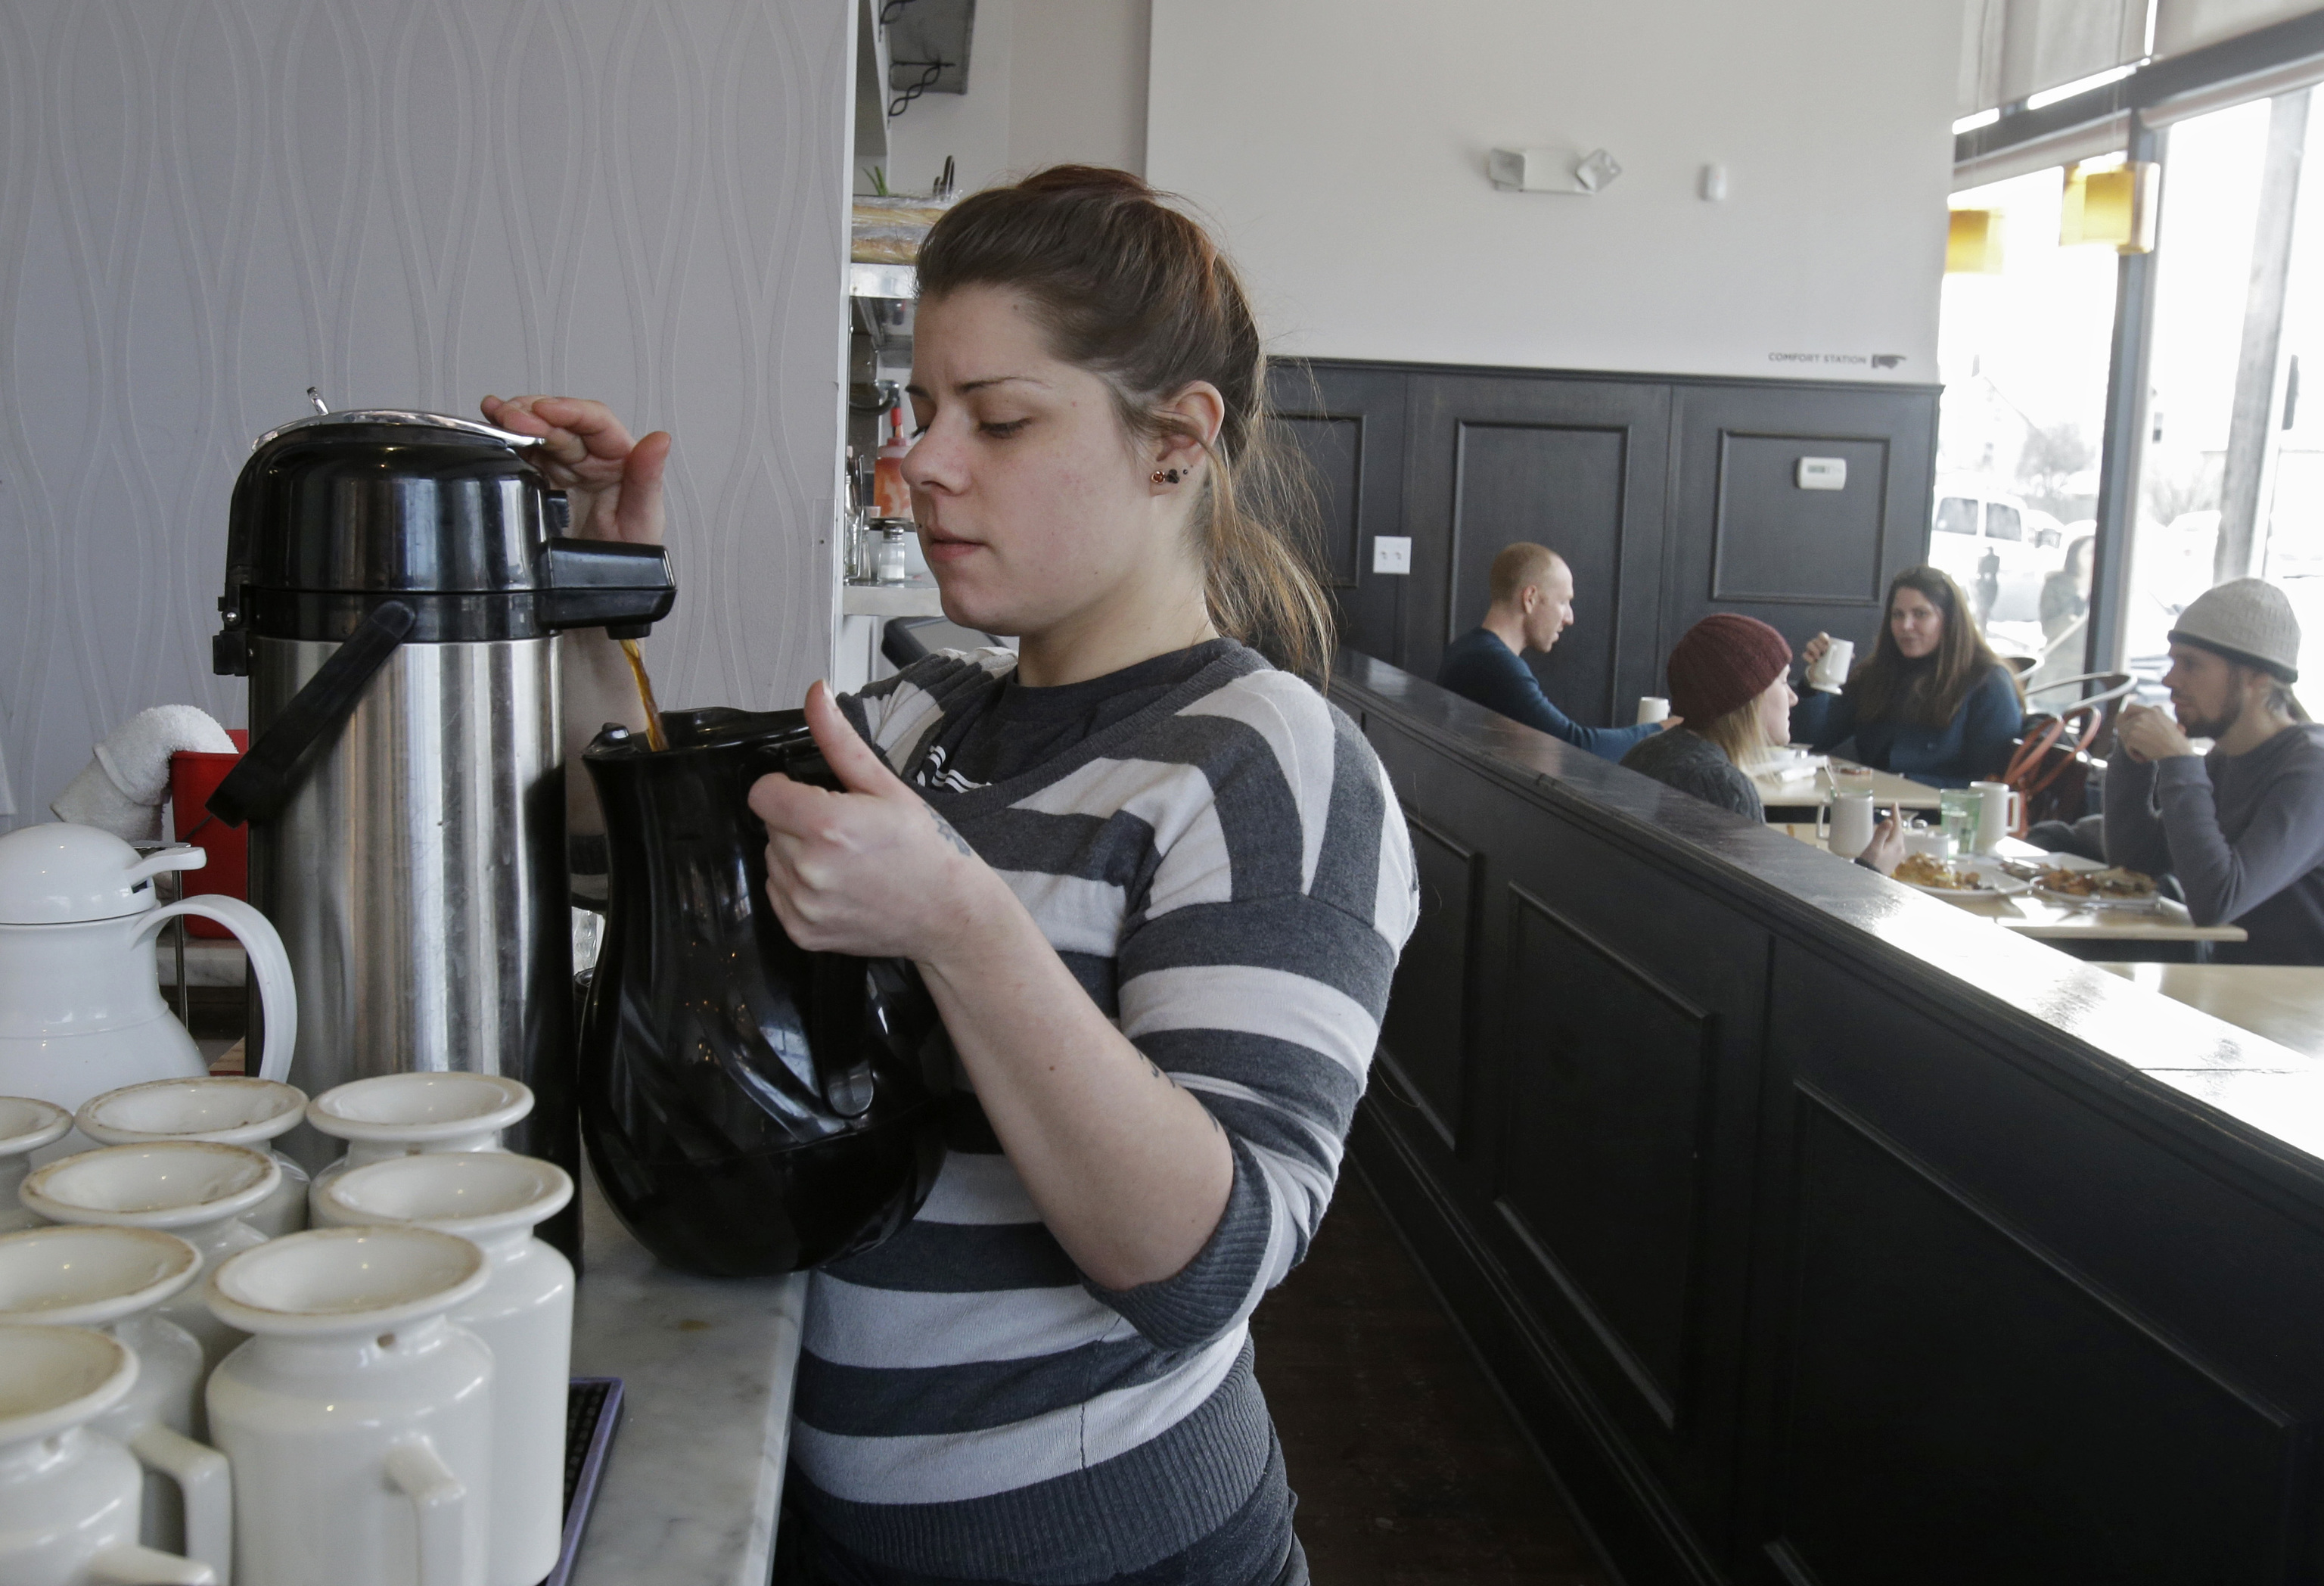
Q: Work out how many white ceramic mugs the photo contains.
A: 12